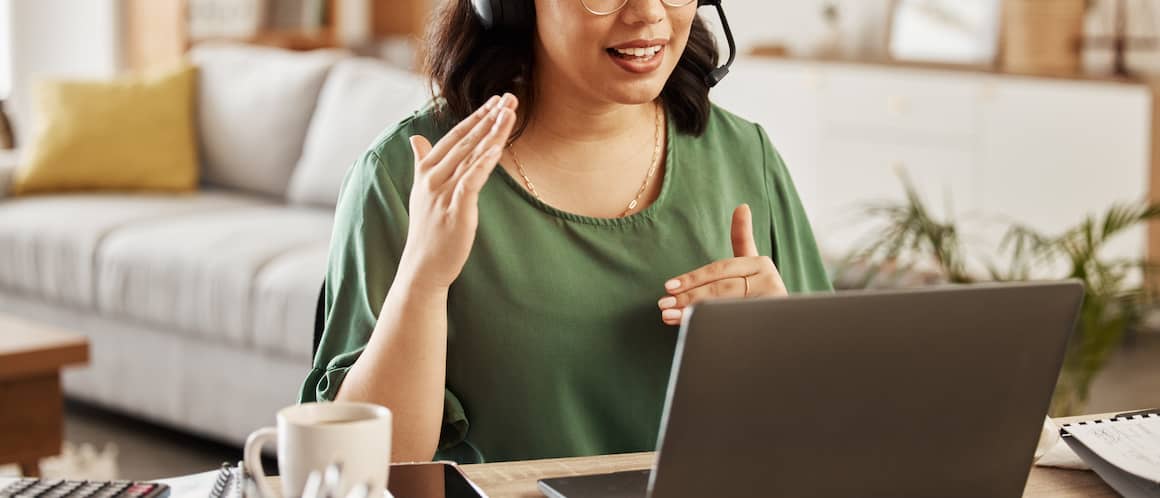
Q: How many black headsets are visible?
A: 1